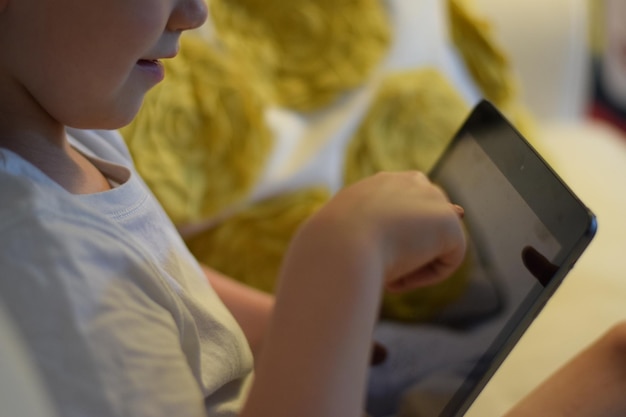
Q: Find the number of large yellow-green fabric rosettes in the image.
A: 5